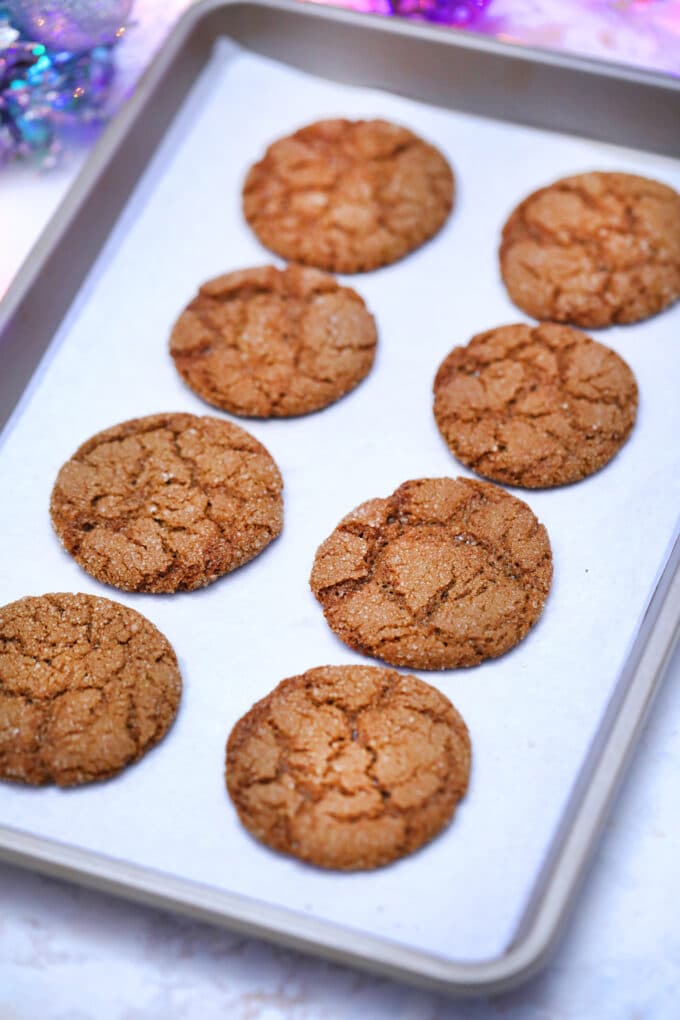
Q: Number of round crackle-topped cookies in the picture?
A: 8